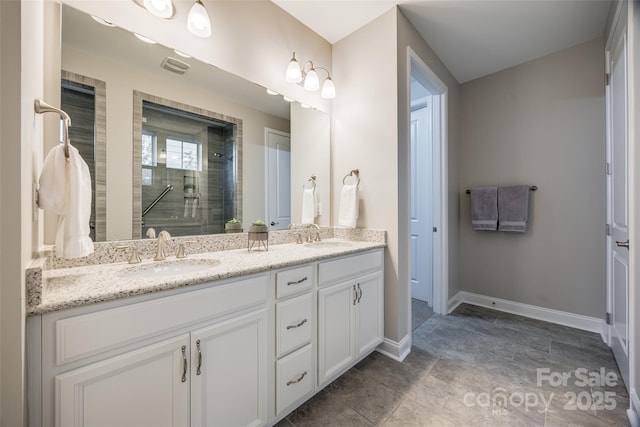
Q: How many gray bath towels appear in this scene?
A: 2